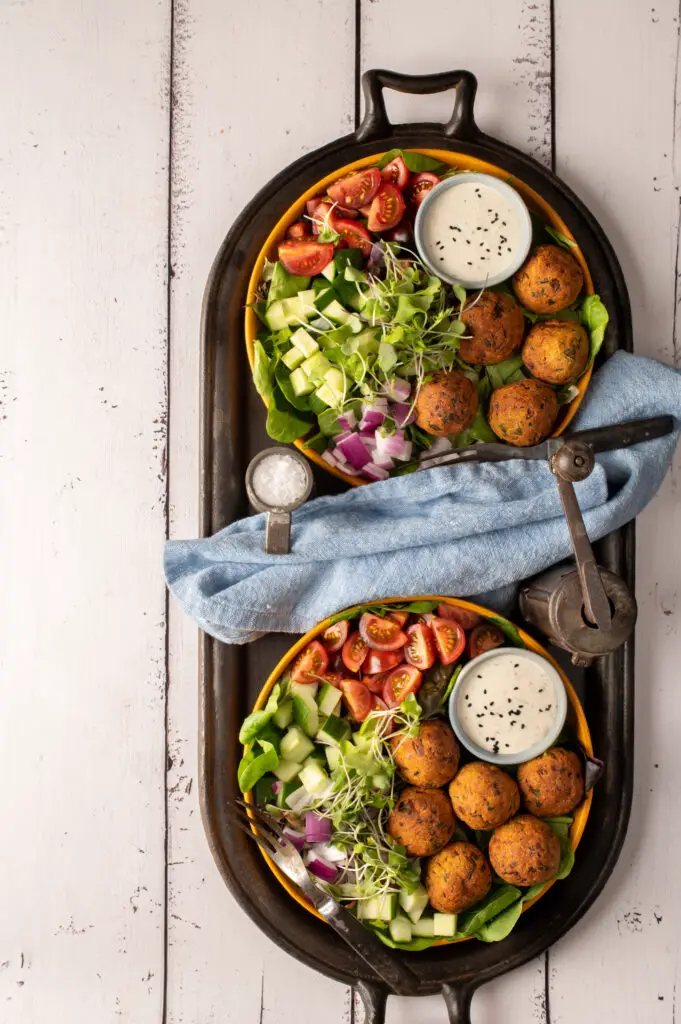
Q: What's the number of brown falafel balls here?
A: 11